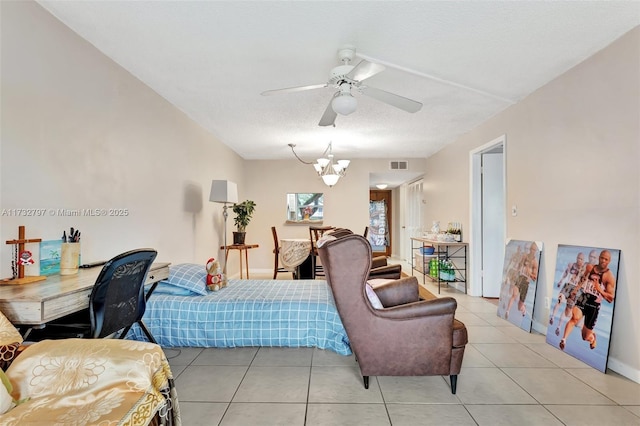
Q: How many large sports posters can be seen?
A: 2